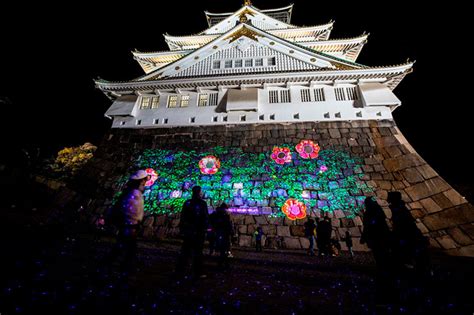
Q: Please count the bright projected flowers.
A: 5